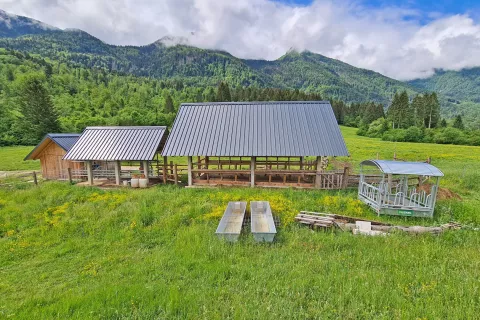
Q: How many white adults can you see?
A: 0